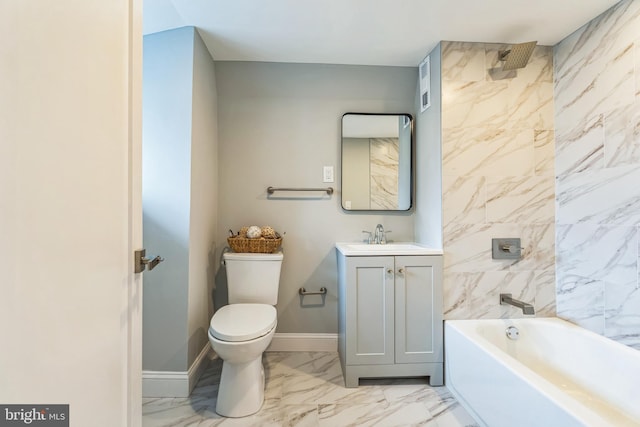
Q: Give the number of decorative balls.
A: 3